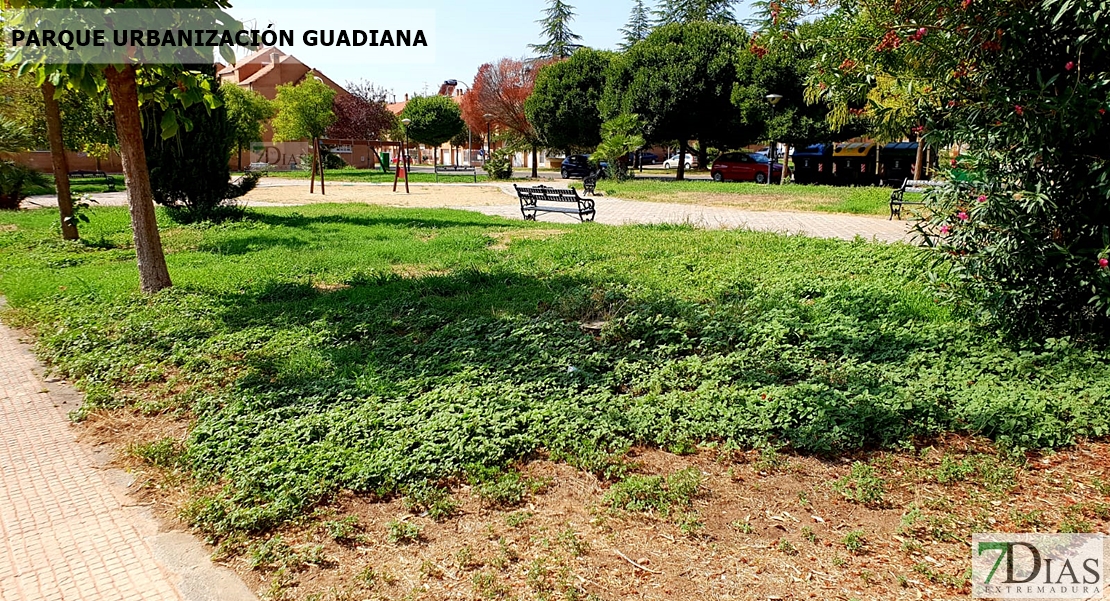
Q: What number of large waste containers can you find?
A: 3